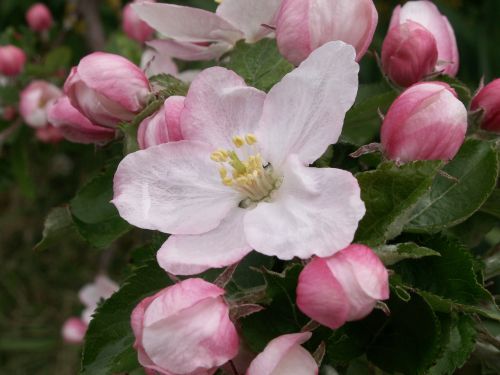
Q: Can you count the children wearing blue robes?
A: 0